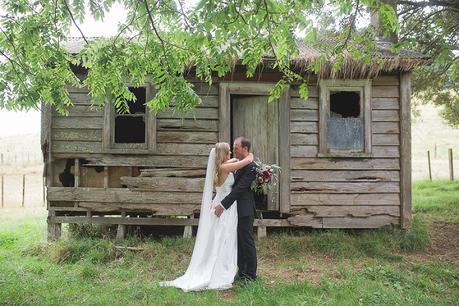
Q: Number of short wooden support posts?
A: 4